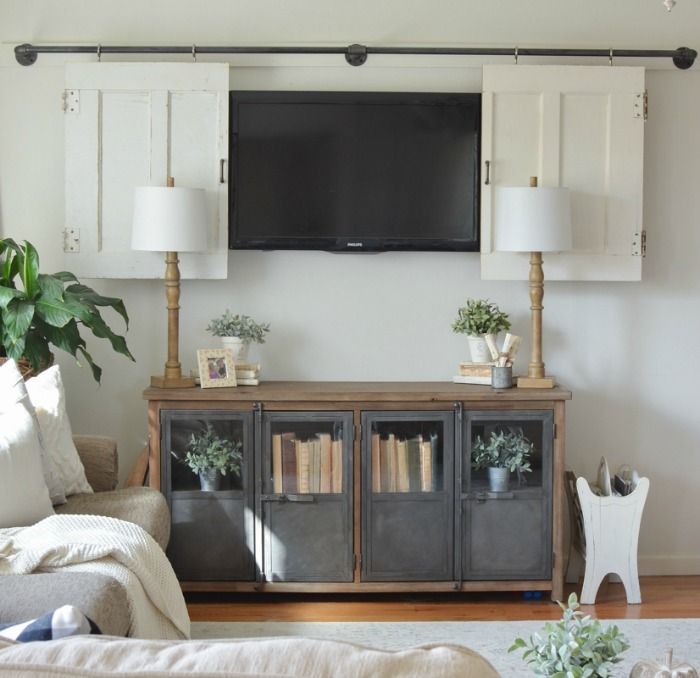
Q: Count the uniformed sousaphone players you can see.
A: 0